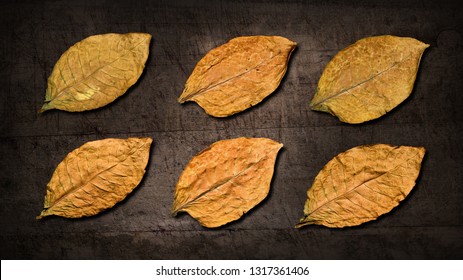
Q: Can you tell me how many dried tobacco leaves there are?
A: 6